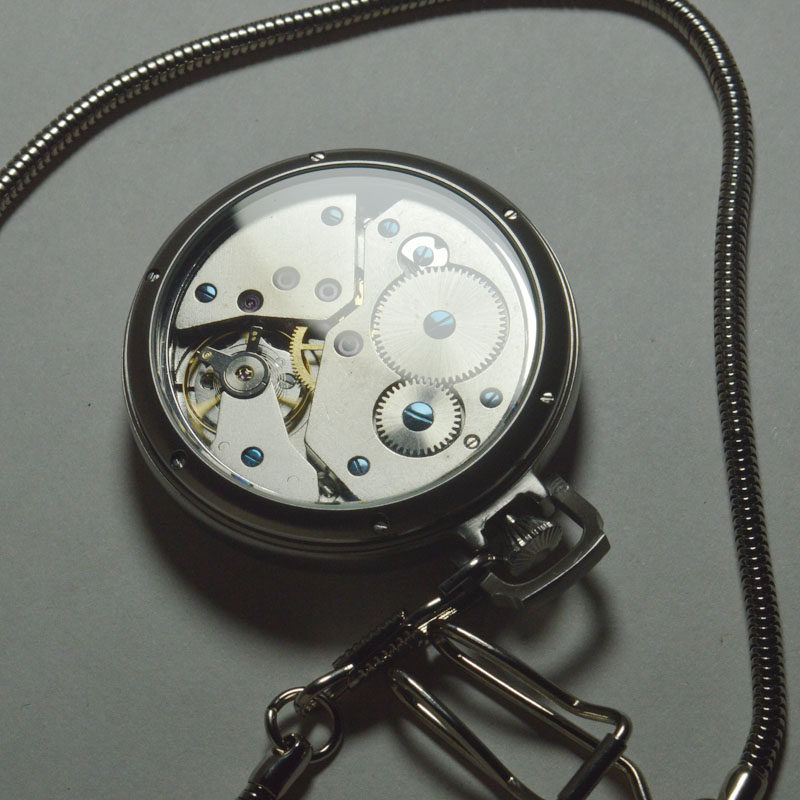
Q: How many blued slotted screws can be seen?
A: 9